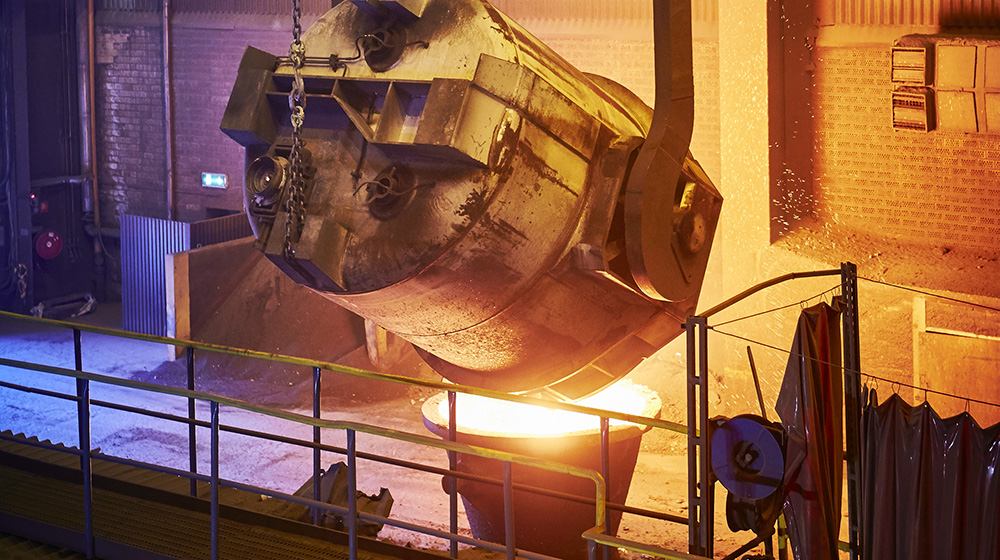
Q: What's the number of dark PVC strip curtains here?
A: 2